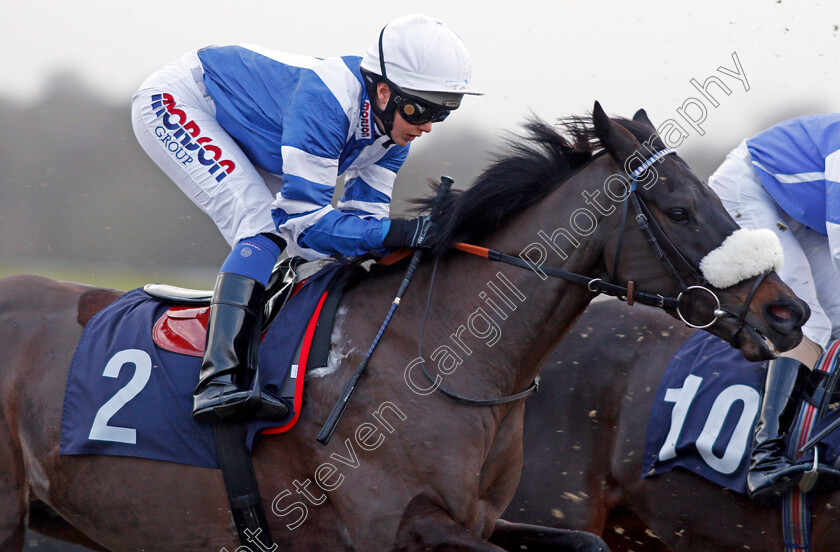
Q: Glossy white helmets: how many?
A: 1